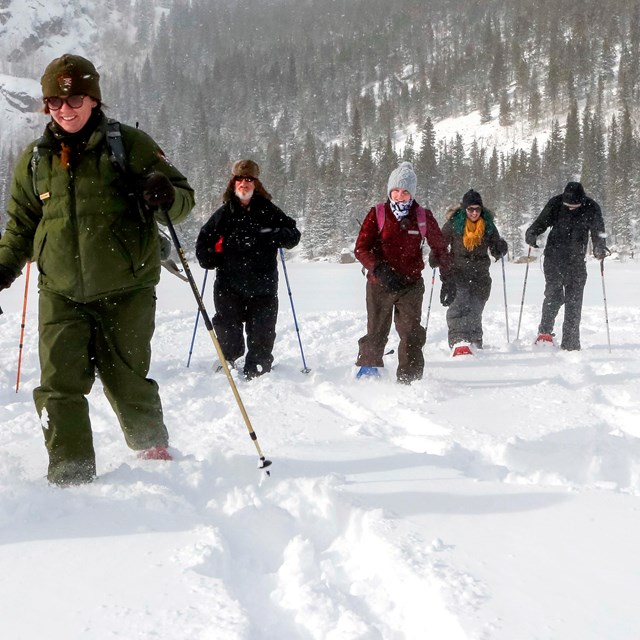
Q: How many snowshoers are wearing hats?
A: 5